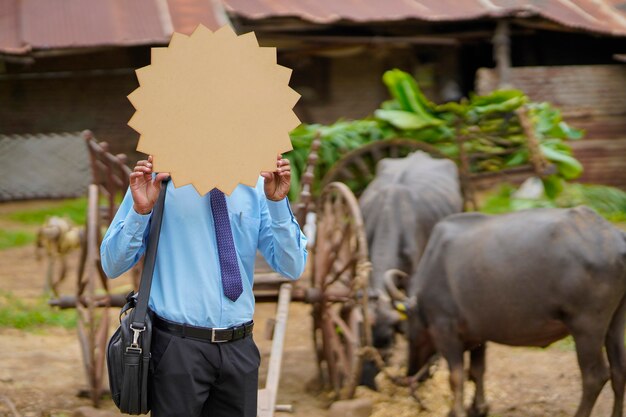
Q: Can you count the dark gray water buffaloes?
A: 2